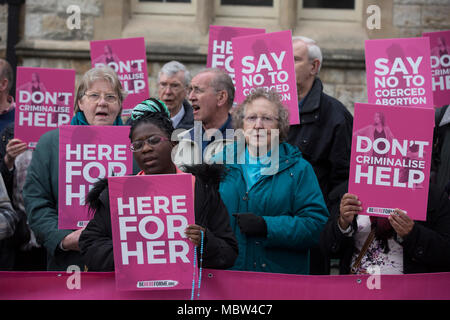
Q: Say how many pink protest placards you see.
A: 9